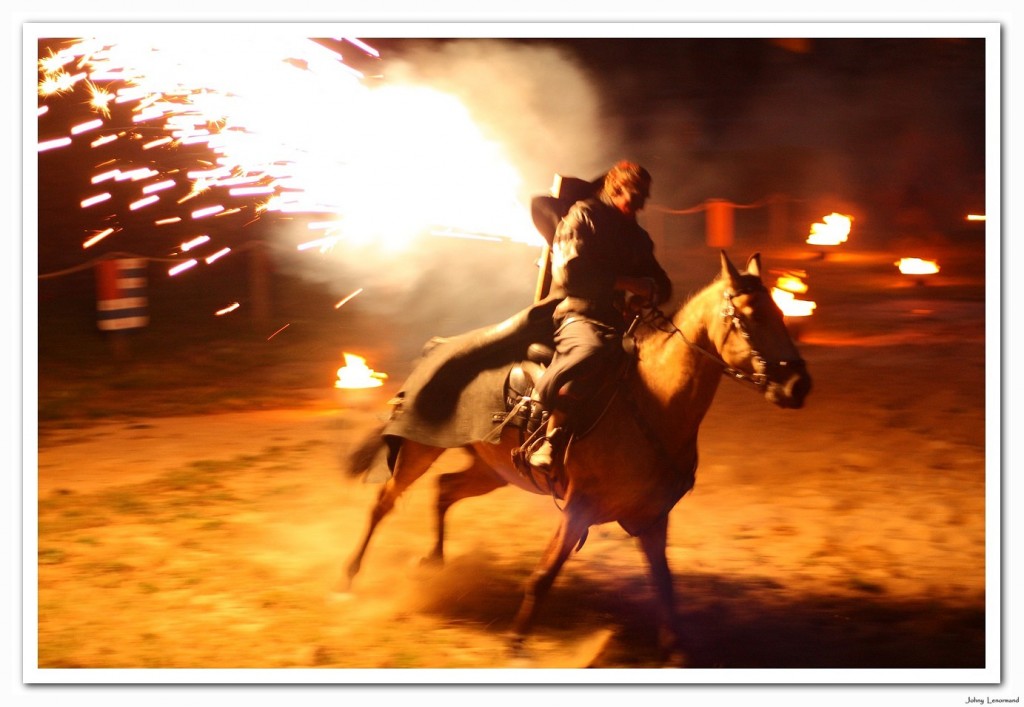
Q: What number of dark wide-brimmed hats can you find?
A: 1